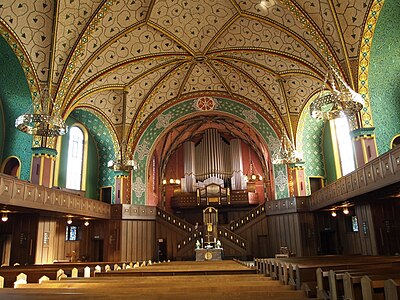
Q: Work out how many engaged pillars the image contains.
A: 4